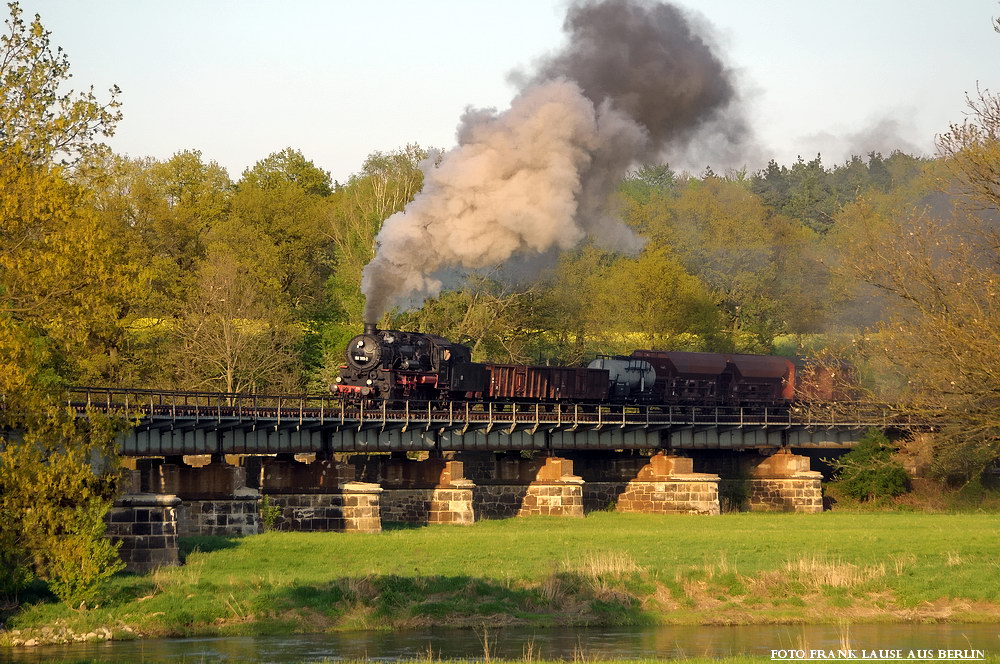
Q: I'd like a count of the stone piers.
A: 7